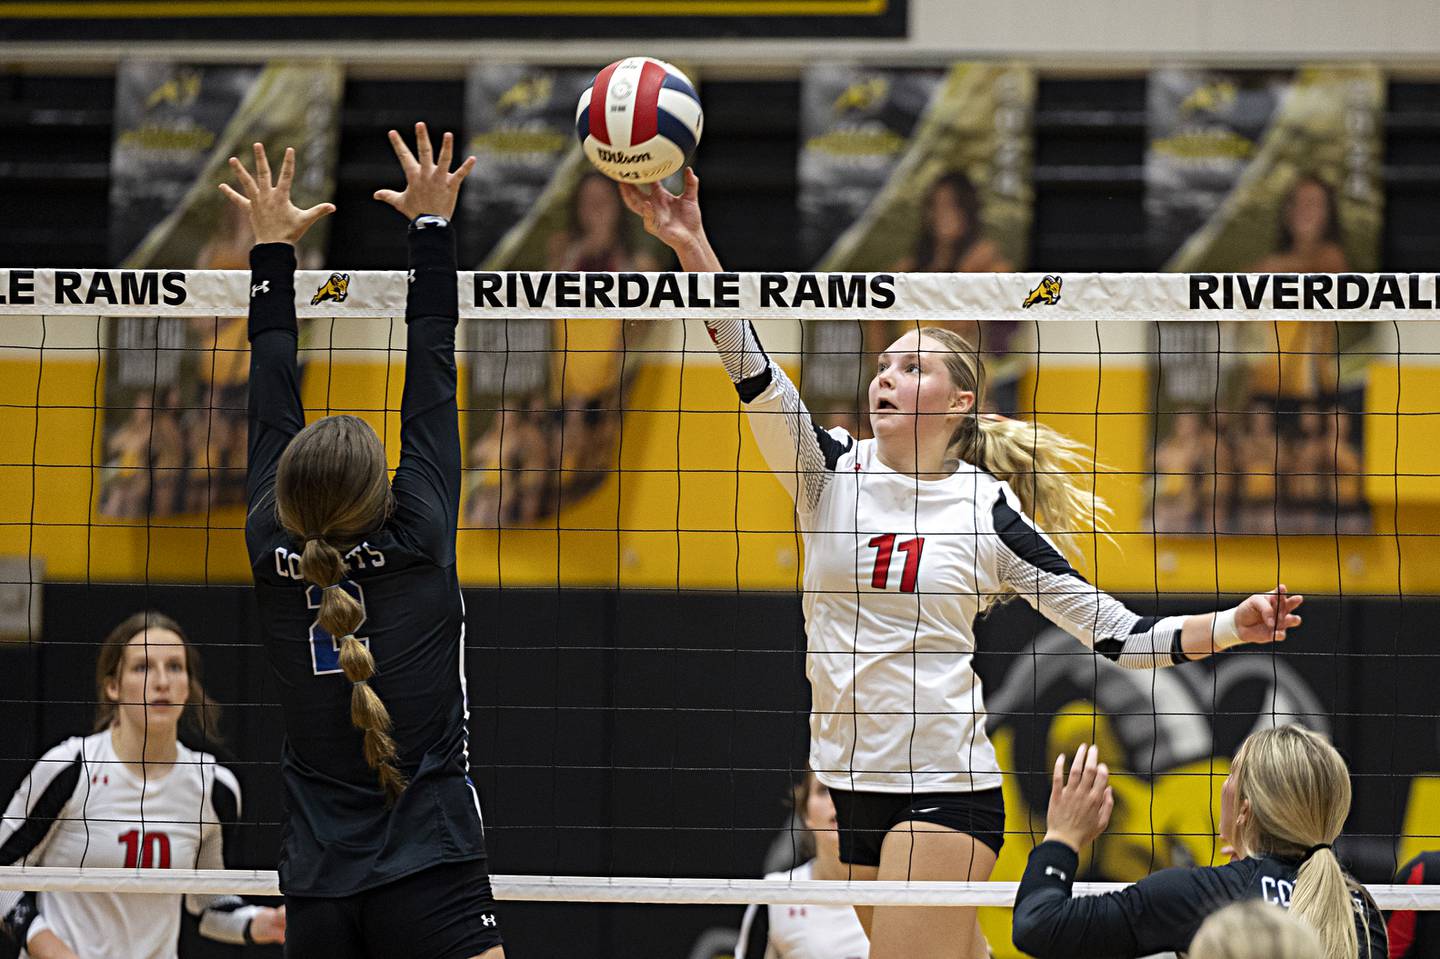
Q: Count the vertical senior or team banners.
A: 4